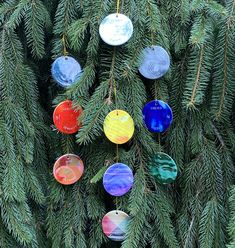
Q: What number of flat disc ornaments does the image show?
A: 10